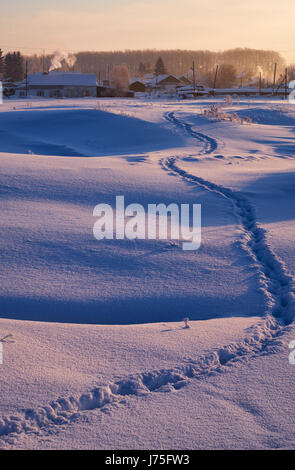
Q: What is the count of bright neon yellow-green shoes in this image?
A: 0